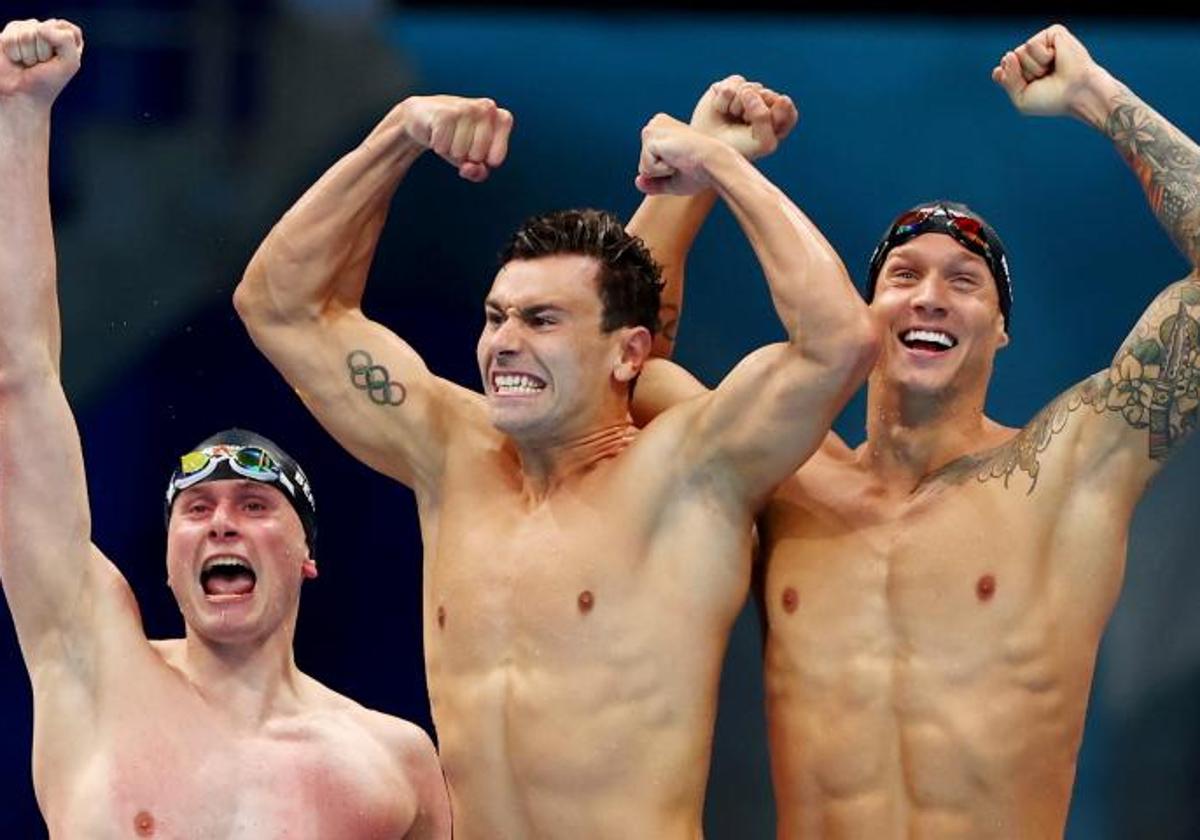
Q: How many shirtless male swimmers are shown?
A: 3